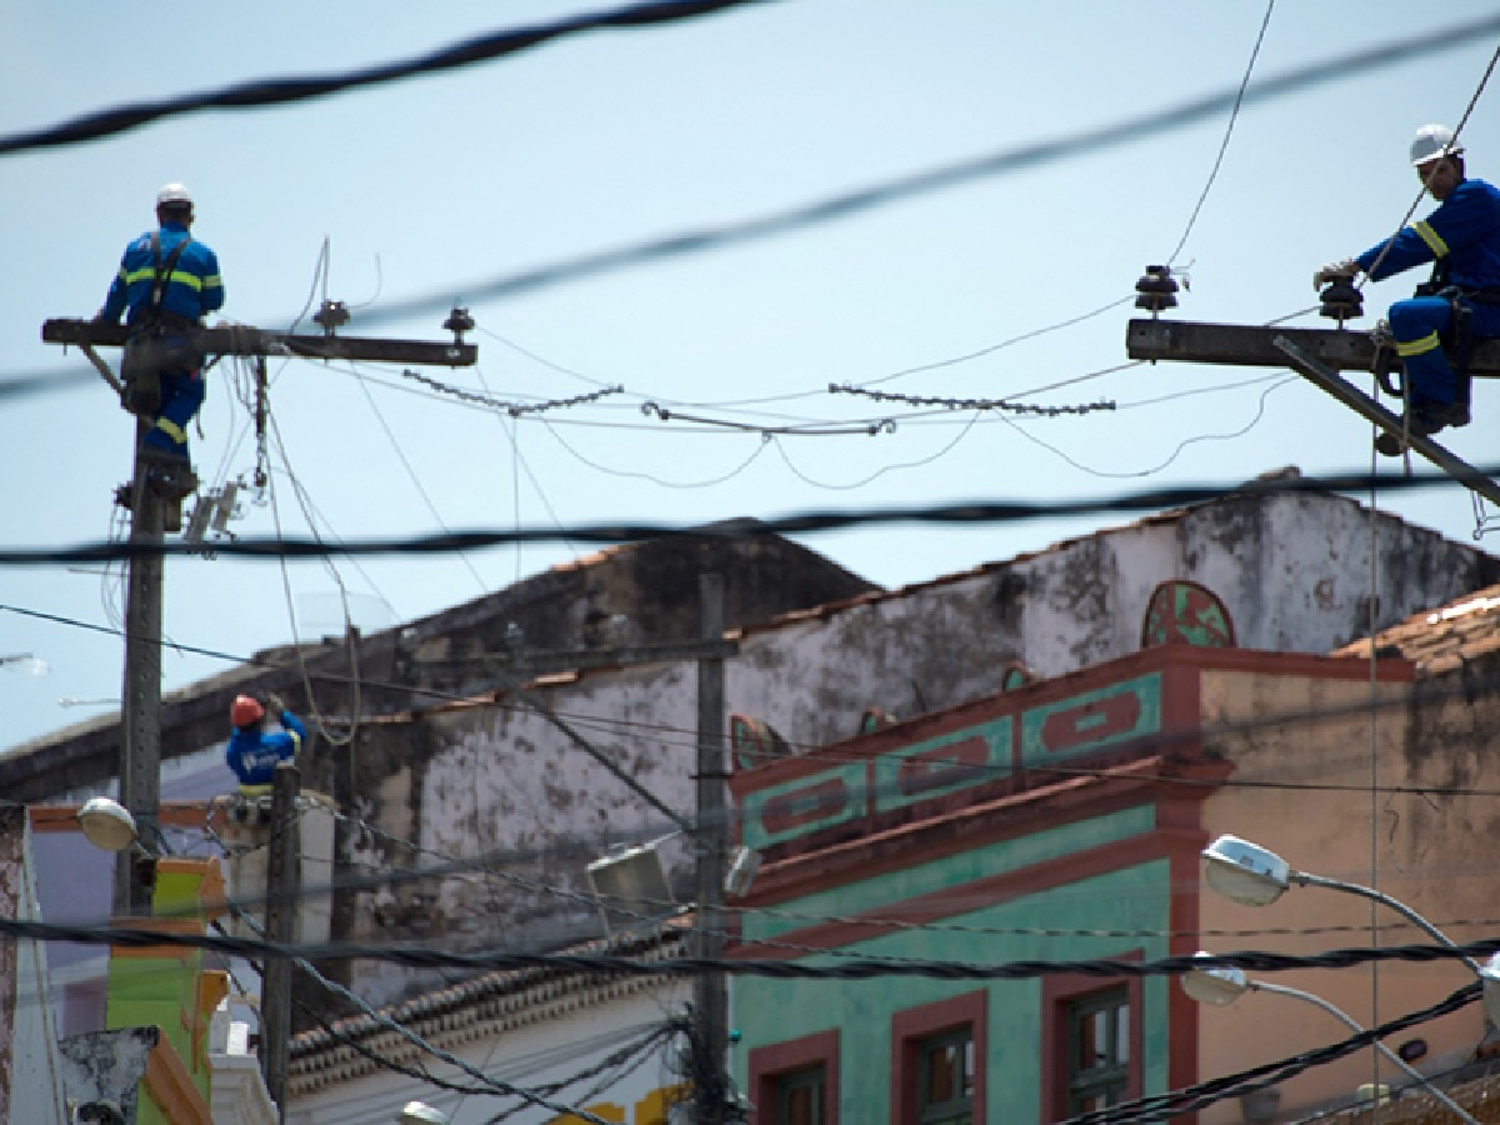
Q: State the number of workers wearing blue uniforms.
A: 3